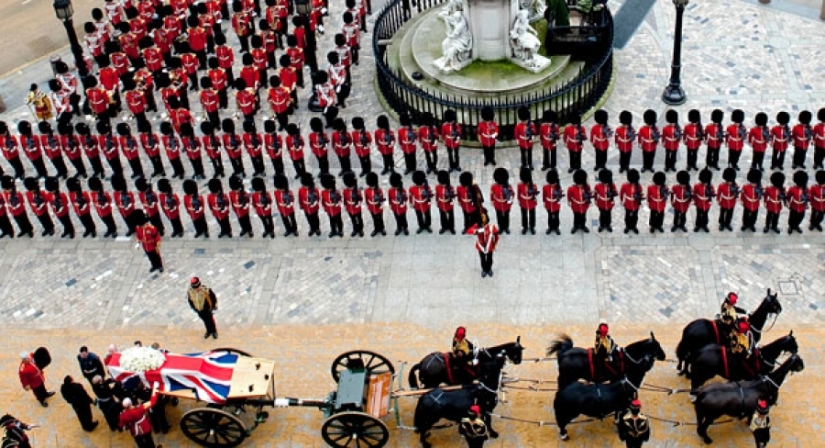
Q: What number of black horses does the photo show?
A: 7